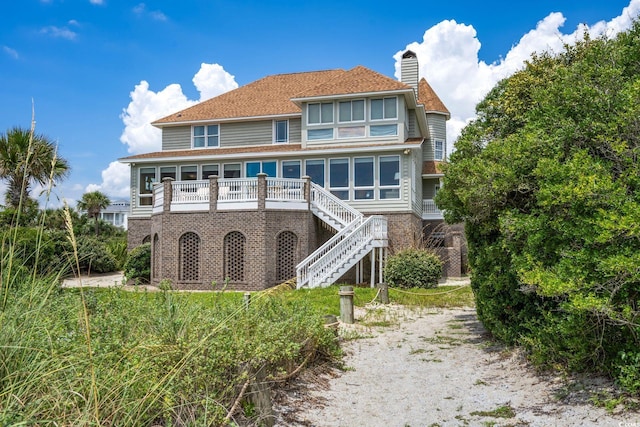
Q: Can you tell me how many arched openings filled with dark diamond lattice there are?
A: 3